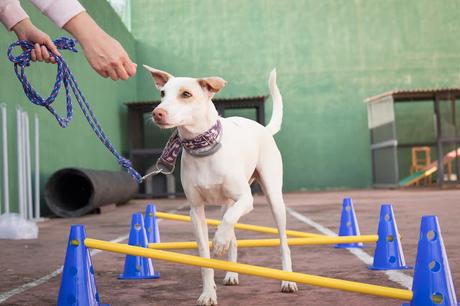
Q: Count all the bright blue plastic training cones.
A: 6